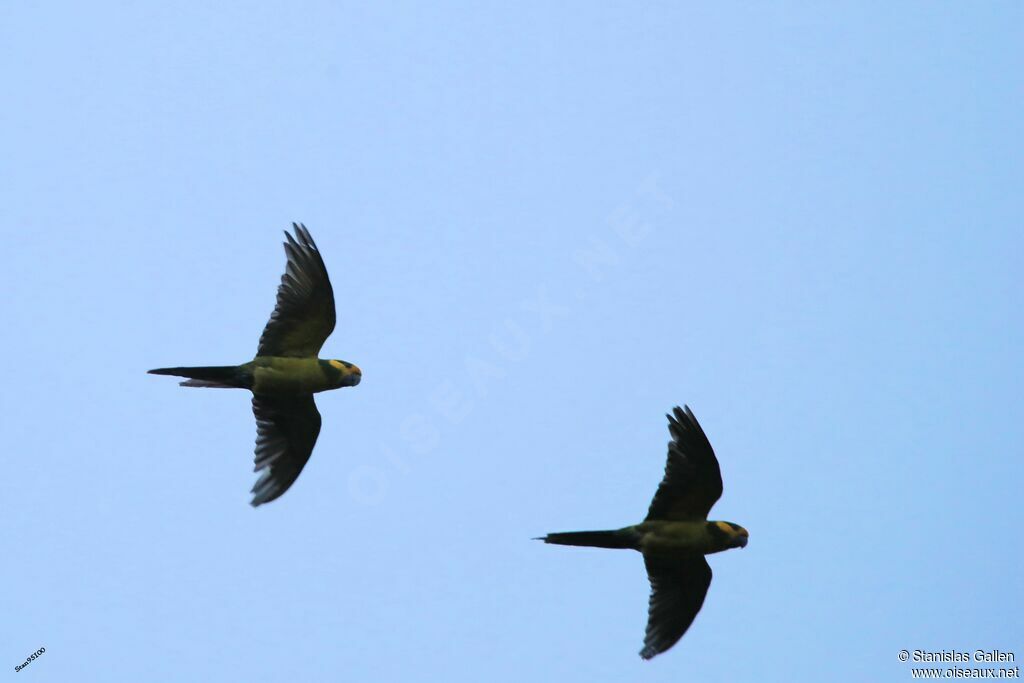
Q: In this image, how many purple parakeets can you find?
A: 0